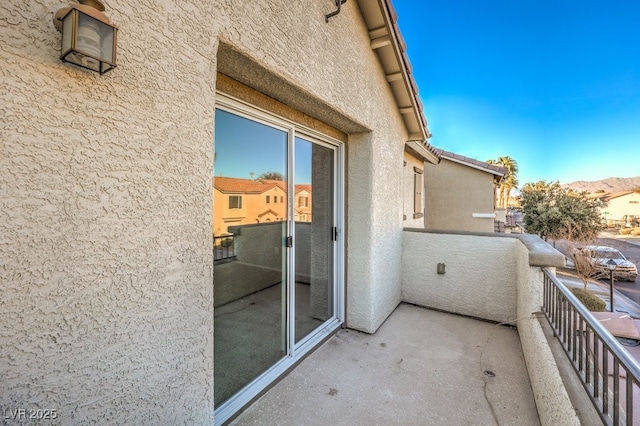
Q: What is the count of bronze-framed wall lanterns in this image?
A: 1